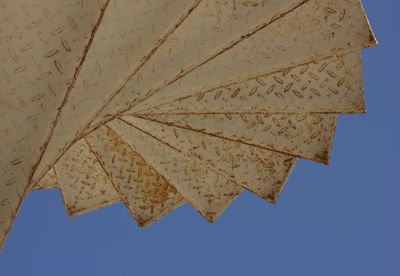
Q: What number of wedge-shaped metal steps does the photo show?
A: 11